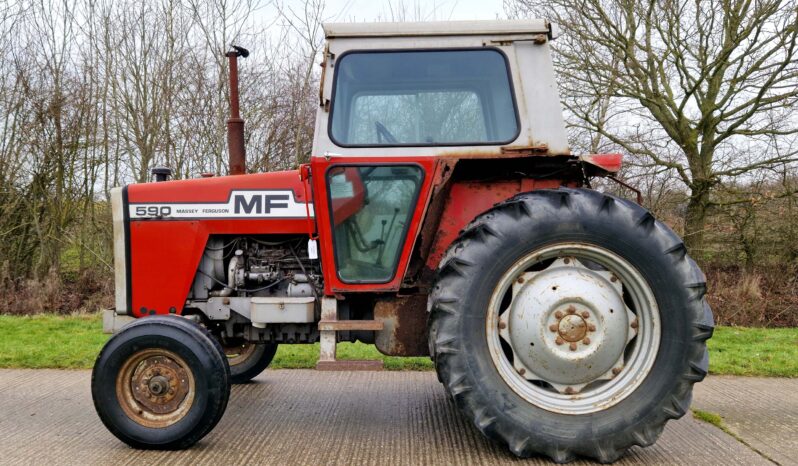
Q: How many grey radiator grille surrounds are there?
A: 1